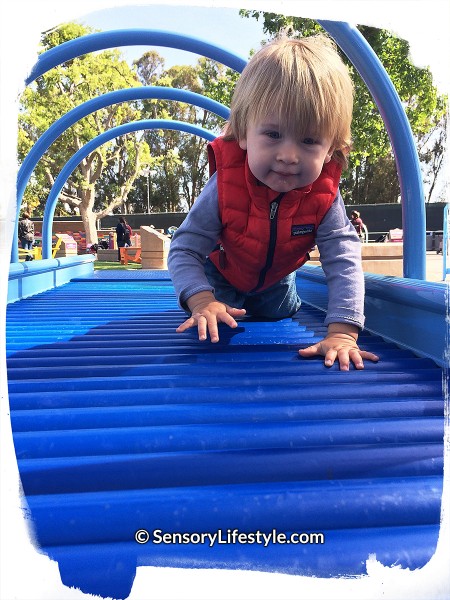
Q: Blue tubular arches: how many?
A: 4